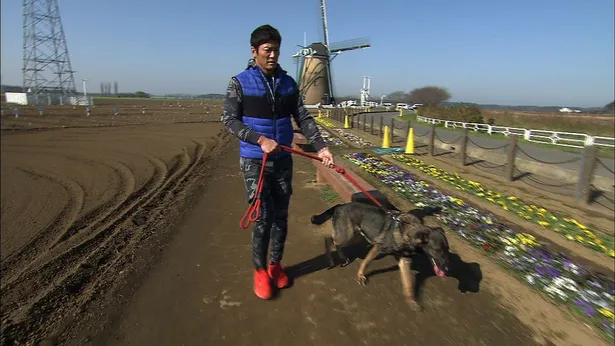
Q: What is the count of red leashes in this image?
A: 1